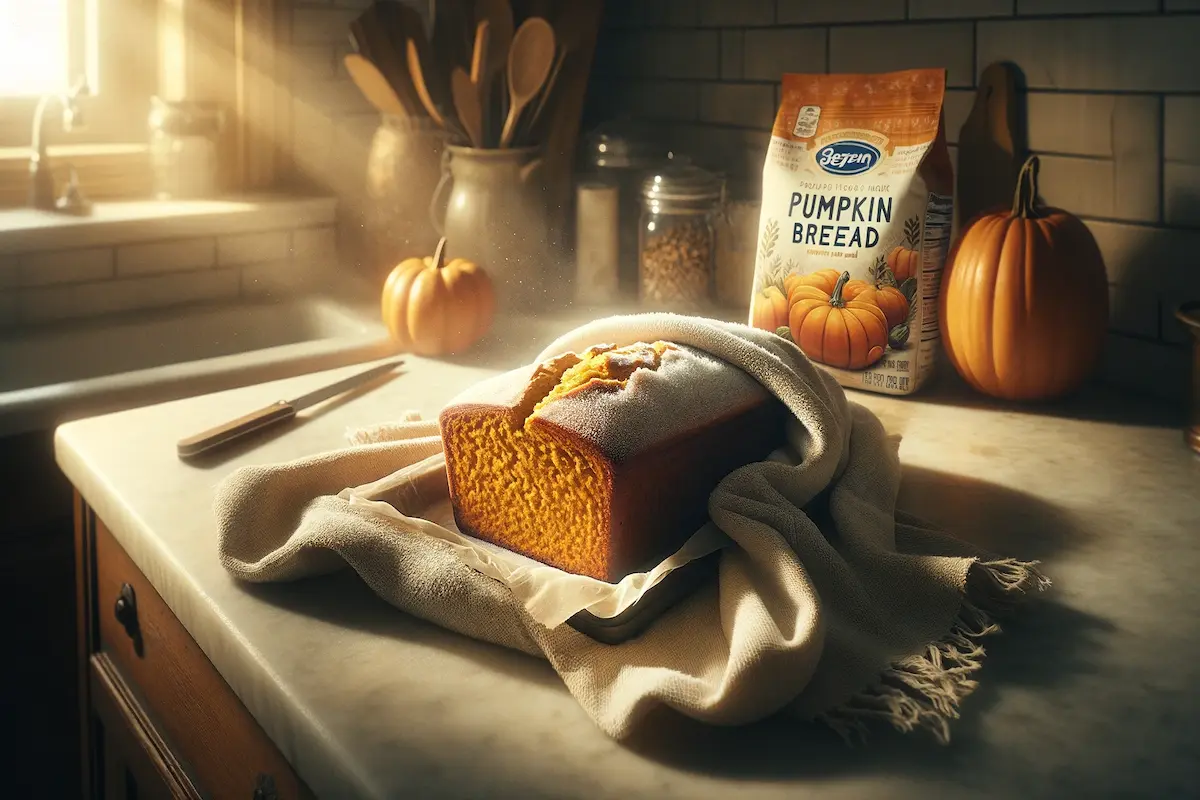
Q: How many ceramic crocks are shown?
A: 2